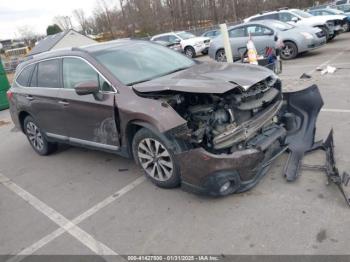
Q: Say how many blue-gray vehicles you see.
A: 1